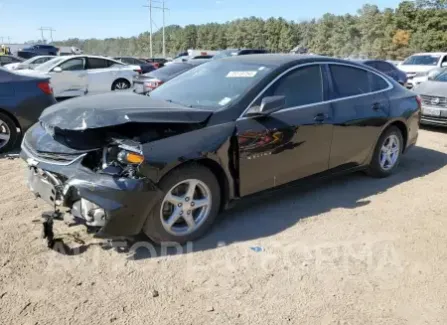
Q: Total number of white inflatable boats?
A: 0